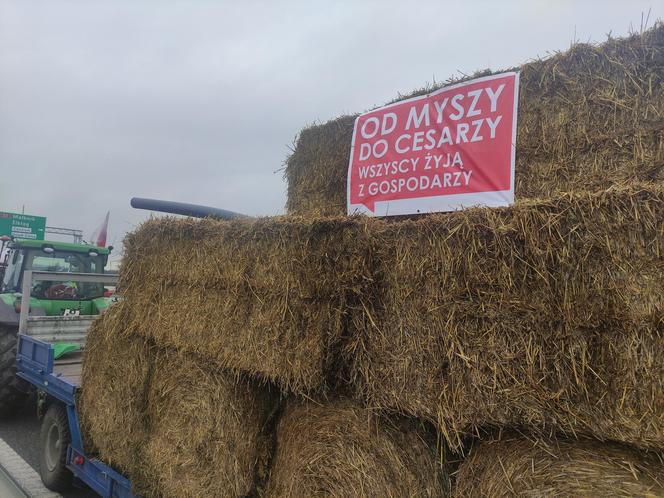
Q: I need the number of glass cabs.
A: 1